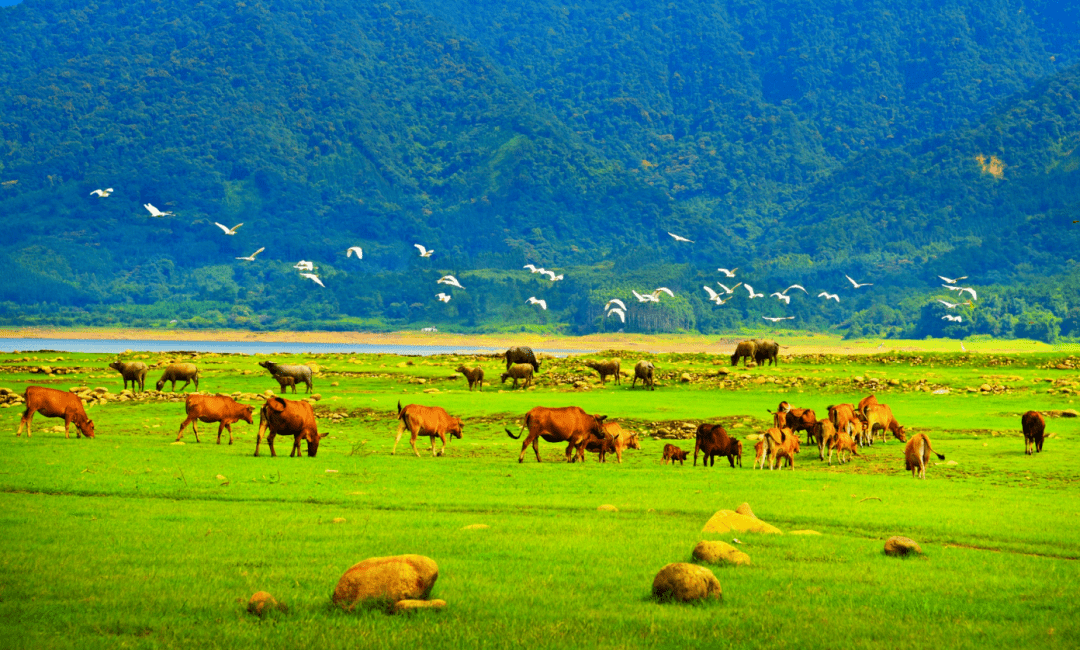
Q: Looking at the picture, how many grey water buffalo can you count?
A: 11